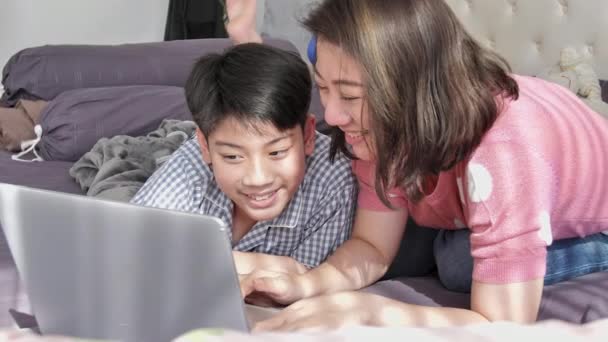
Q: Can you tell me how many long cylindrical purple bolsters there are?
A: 2